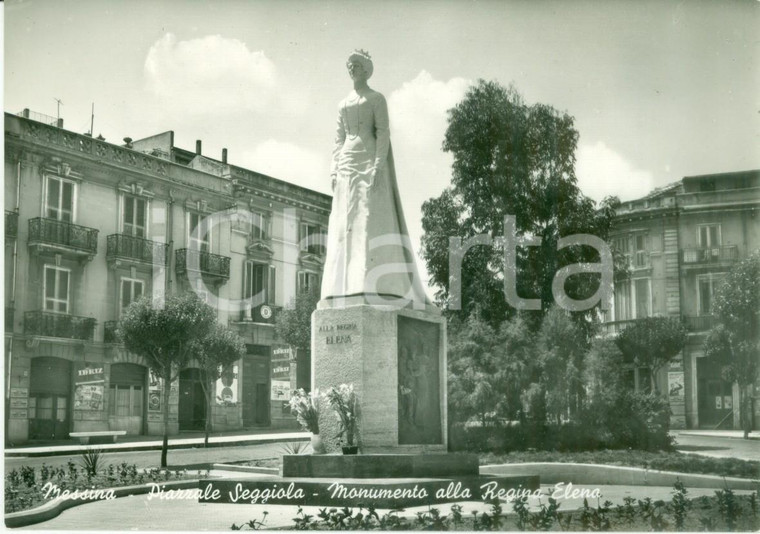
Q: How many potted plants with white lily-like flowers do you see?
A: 2